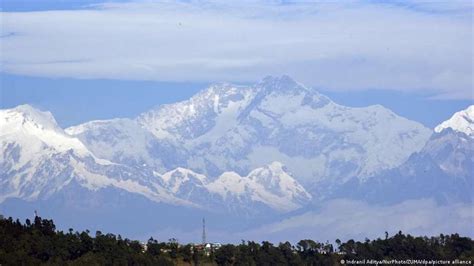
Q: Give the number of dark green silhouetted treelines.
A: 1